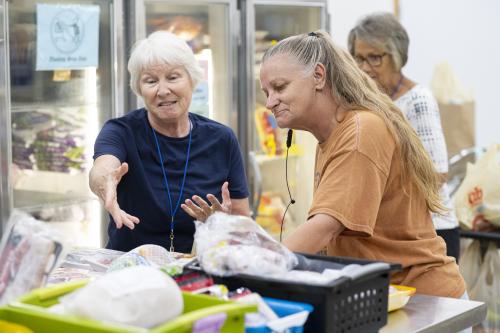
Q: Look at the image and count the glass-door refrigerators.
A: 3